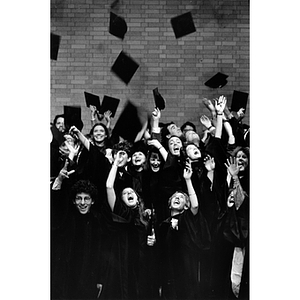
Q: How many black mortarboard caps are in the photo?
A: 11